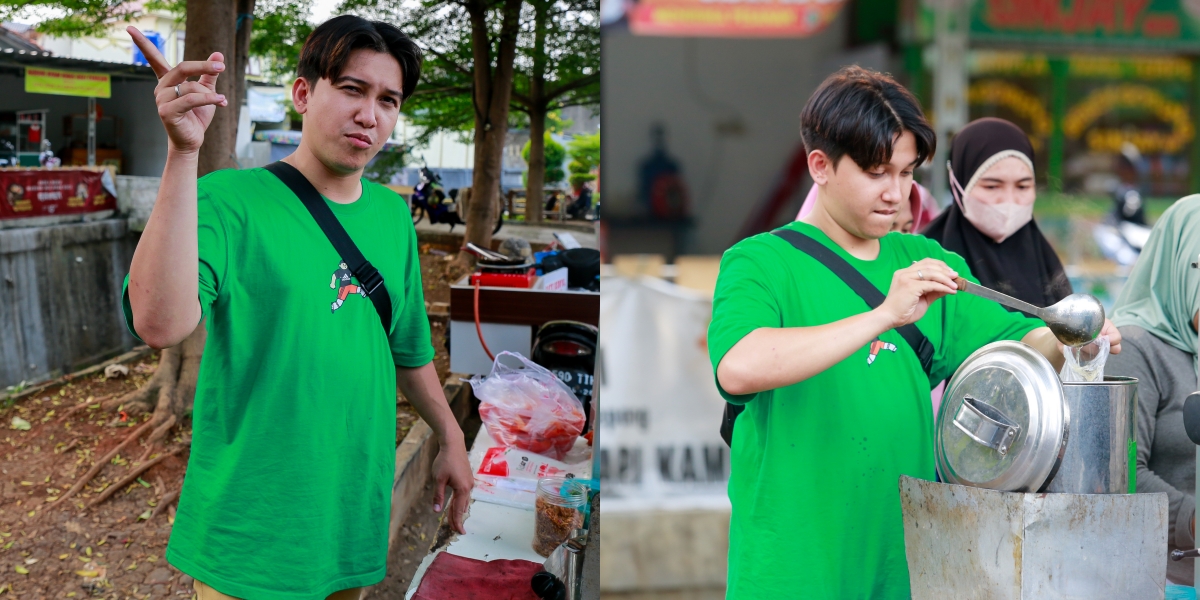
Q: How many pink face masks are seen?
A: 1